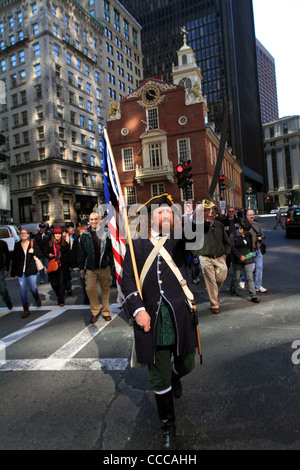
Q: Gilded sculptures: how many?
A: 2